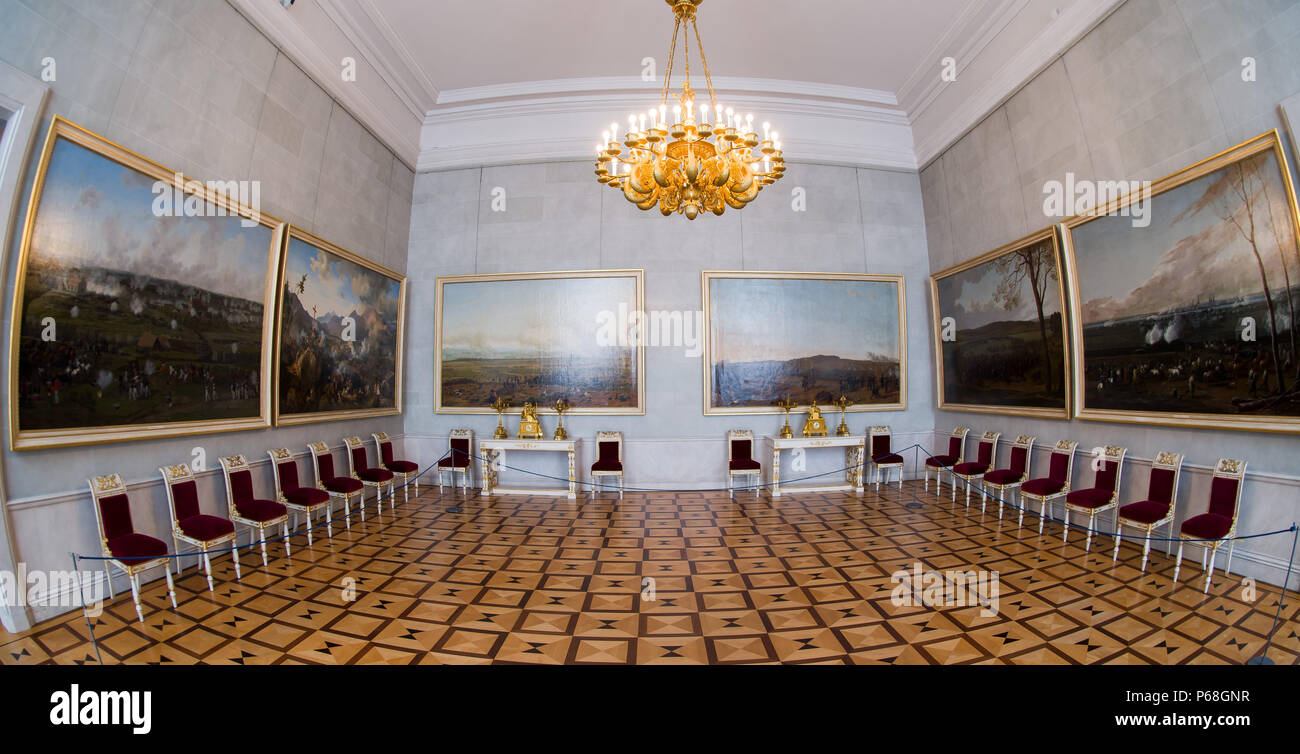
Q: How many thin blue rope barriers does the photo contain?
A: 3